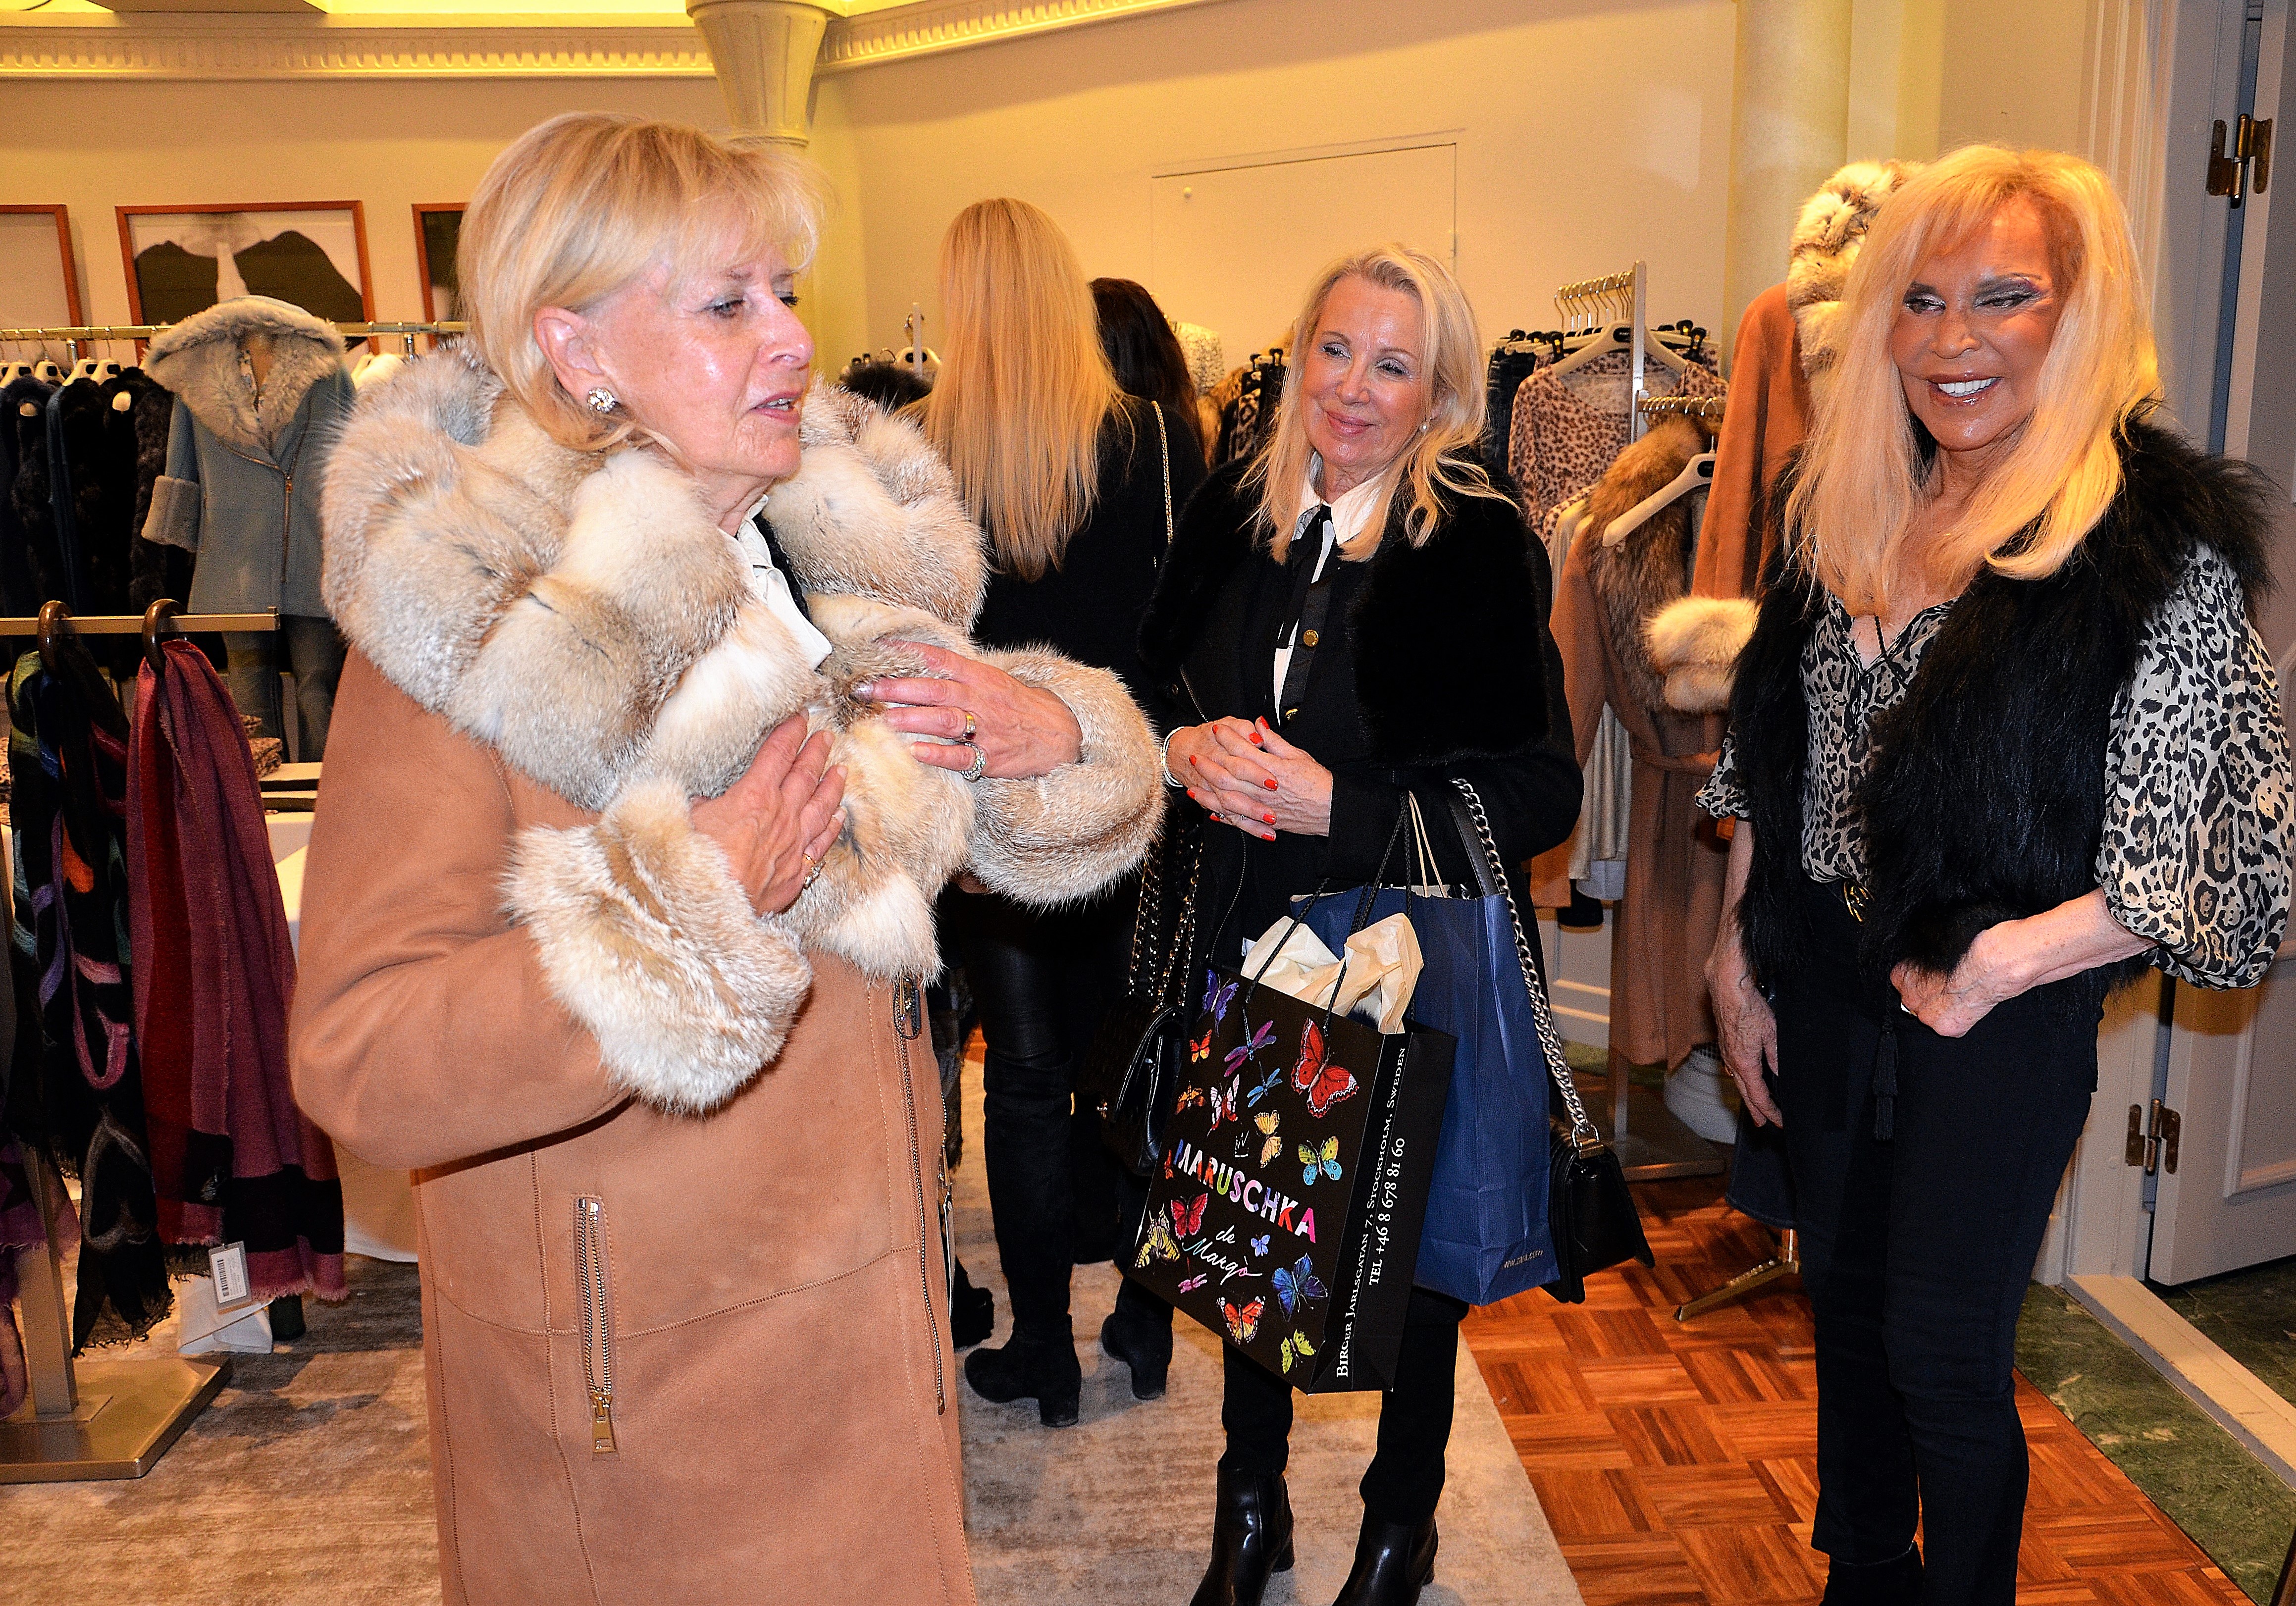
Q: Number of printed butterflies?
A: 14